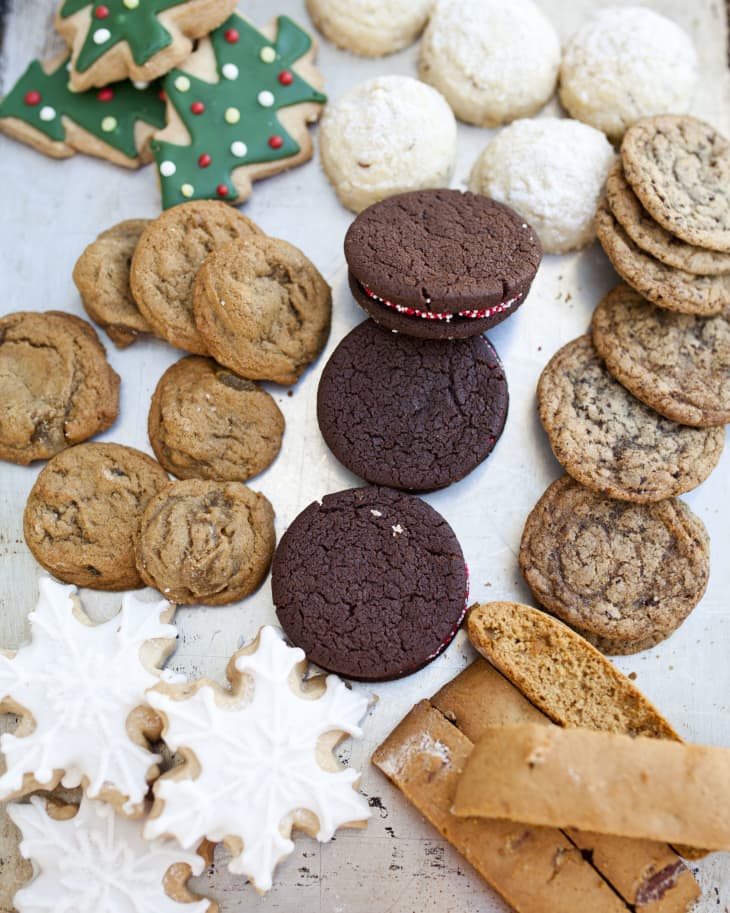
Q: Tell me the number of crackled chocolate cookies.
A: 3